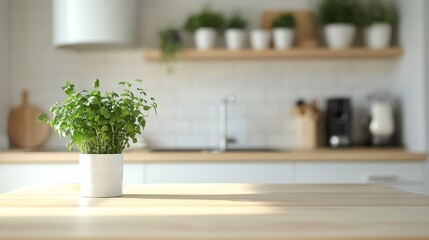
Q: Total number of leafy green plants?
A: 7